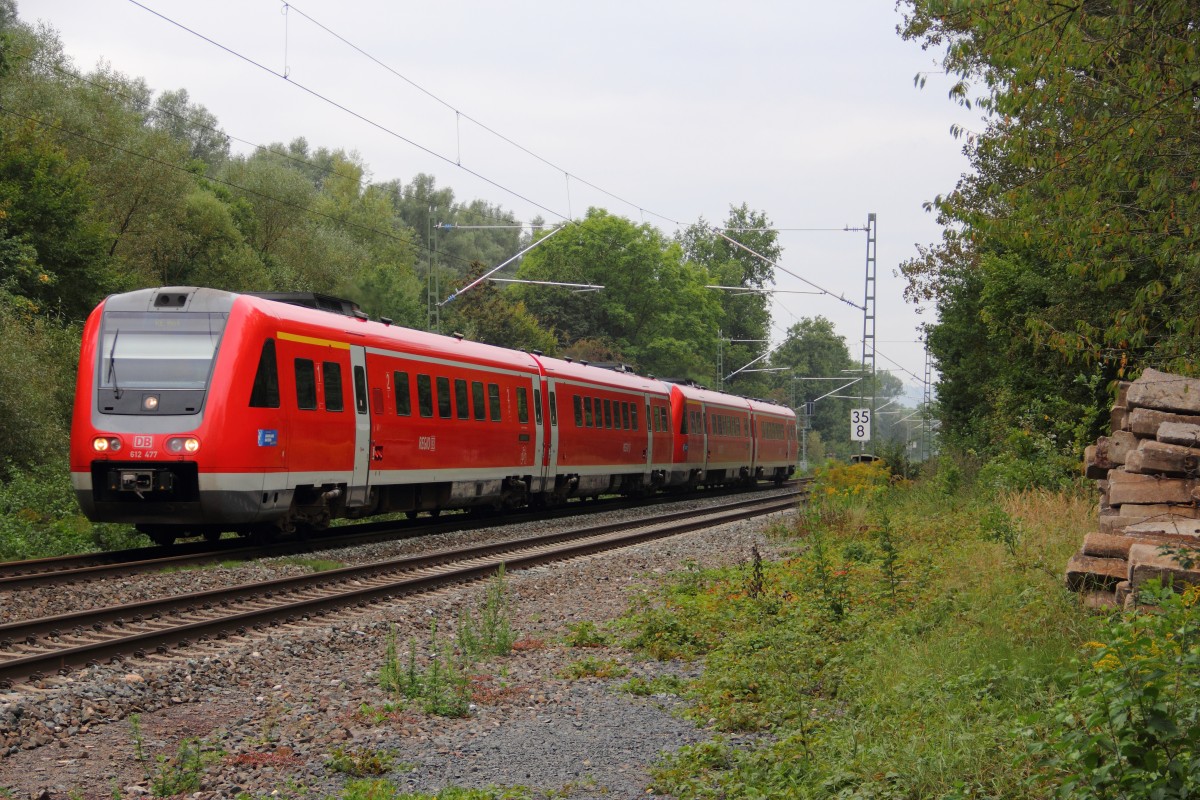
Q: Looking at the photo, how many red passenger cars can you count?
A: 4